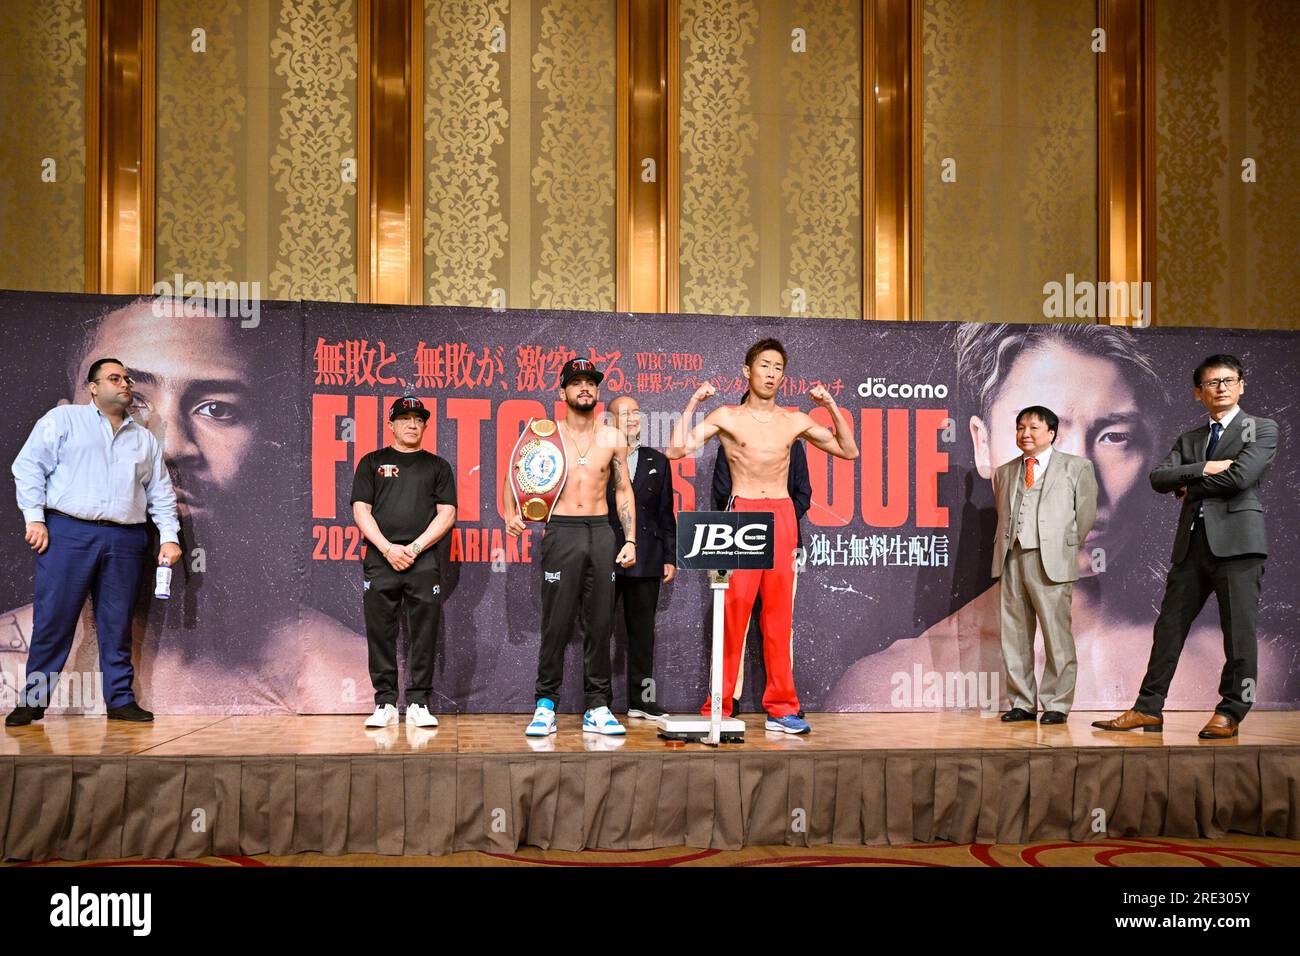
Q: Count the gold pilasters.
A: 5